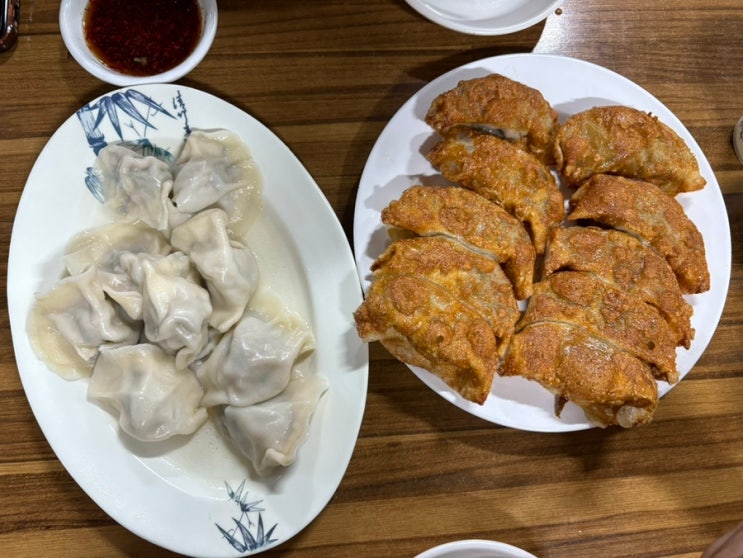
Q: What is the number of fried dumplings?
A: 10